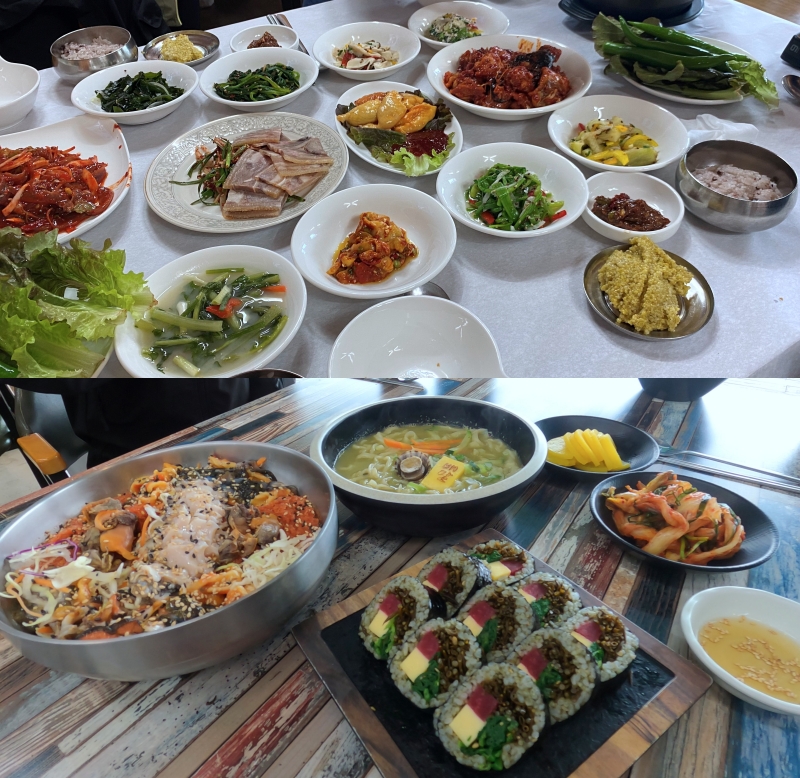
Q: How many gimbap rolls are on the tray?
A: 9